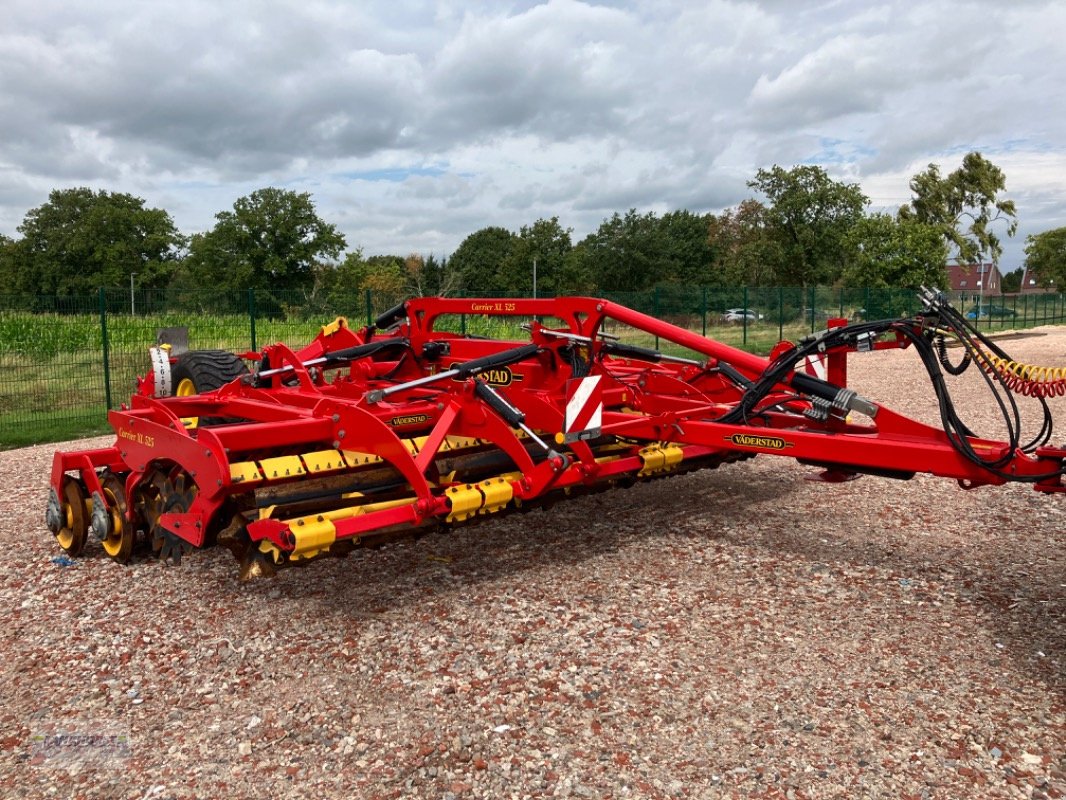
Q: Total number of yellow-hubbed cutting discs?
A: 2